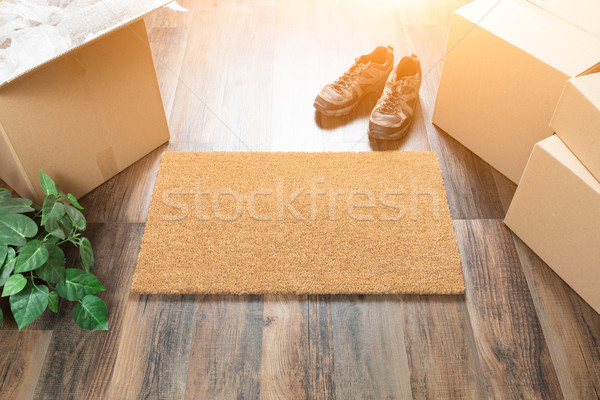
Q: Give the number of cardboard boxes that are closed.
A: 3